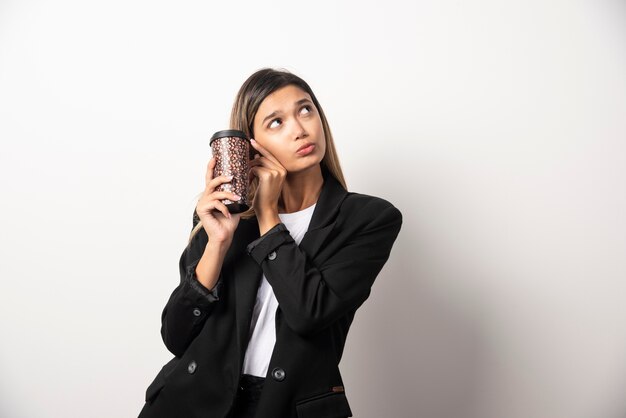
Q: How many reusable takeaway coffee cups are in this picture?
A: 1